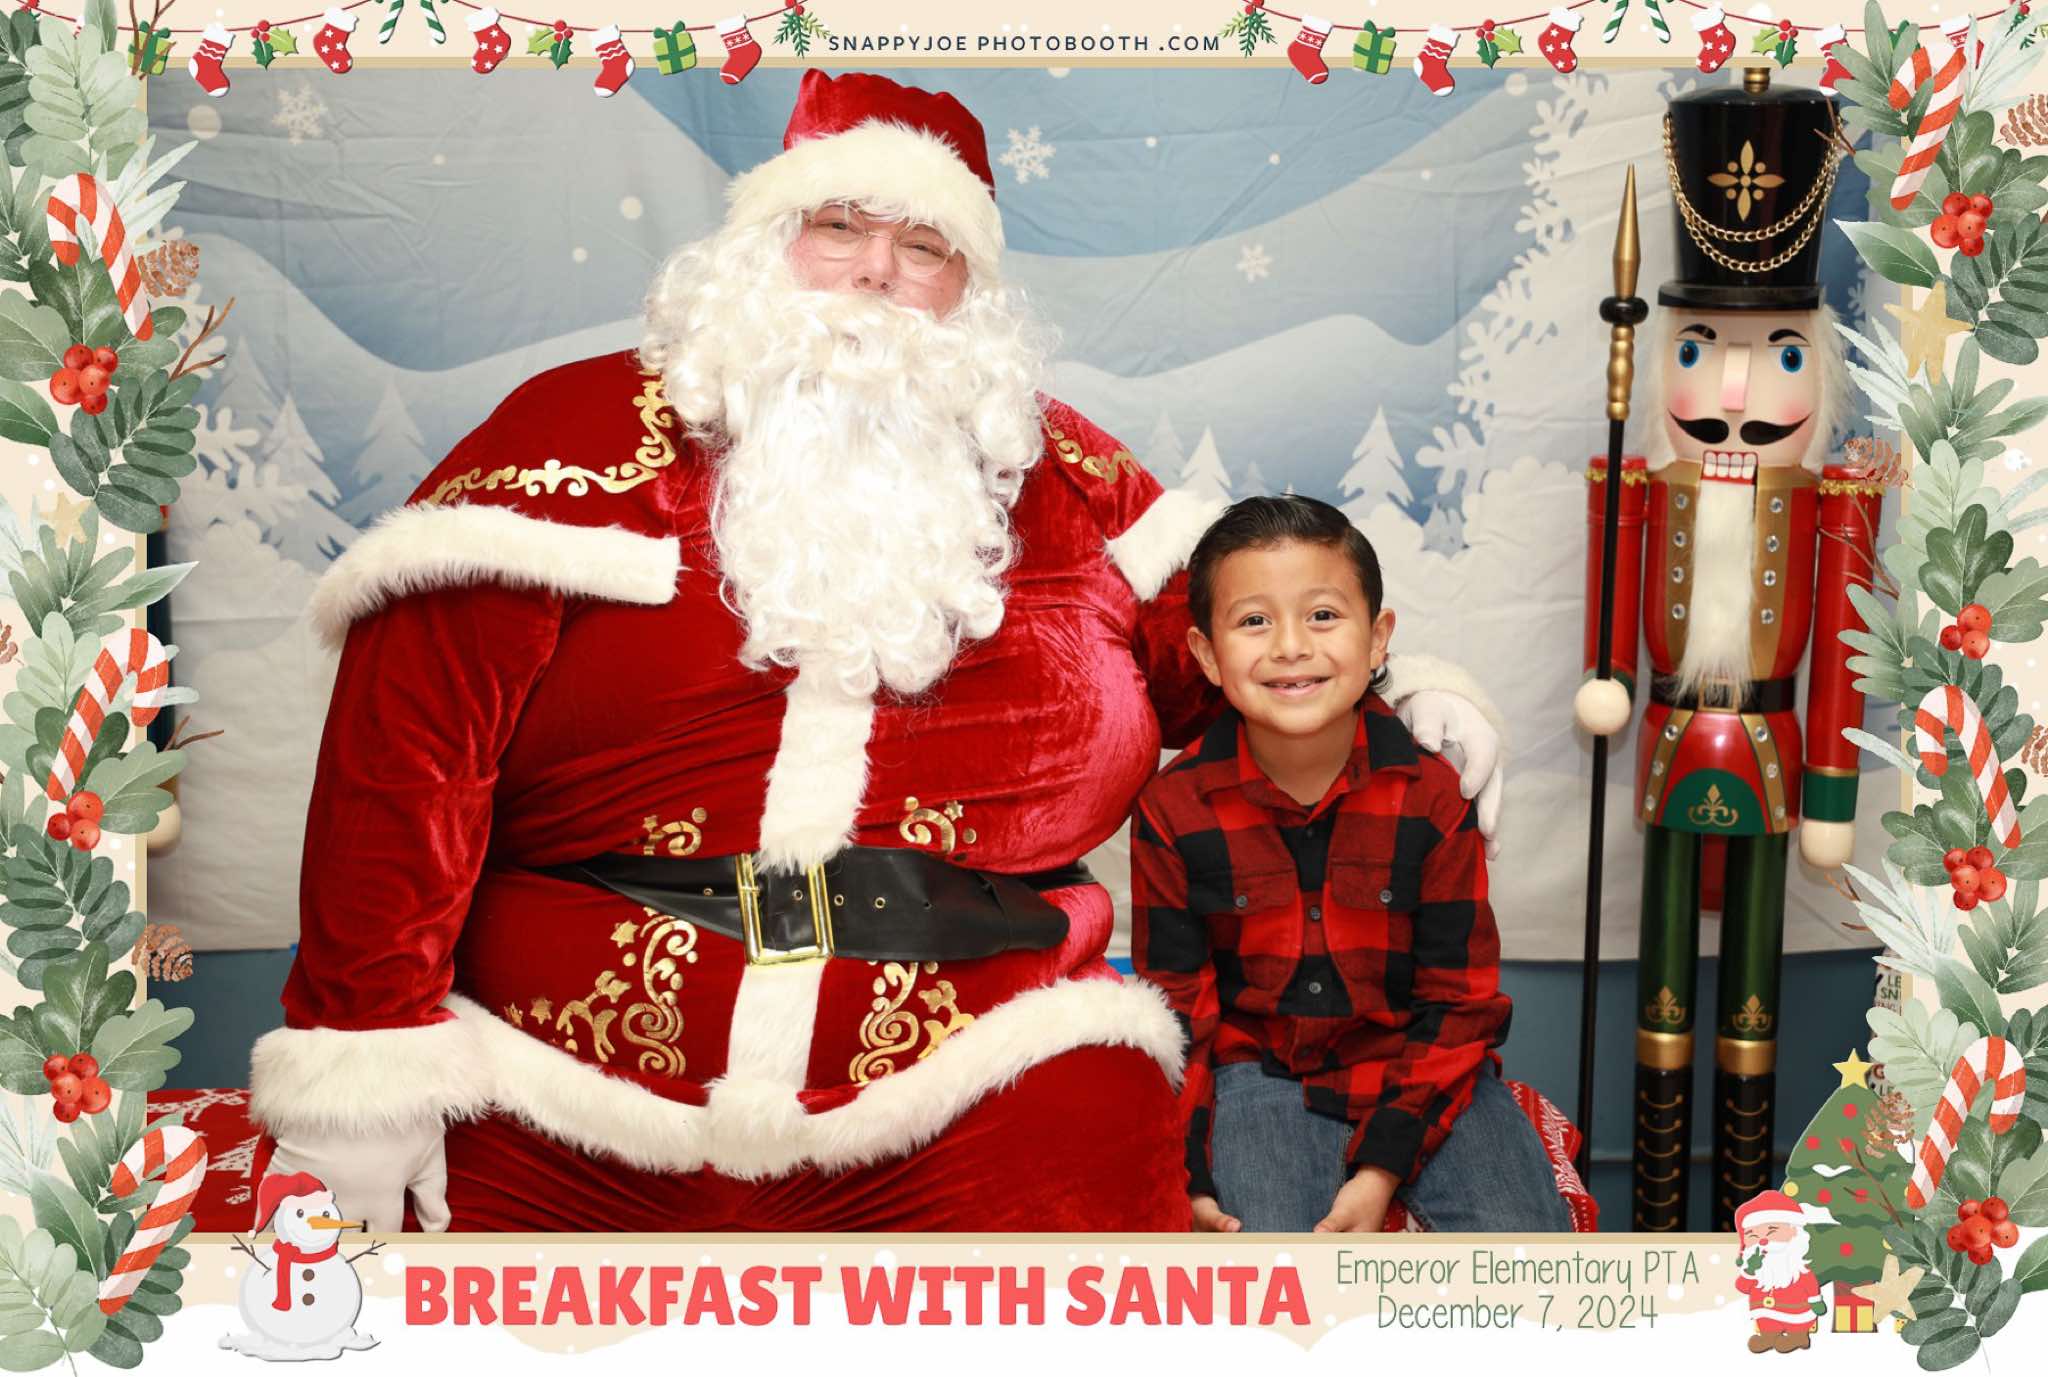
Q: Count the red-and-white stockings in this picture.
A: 11